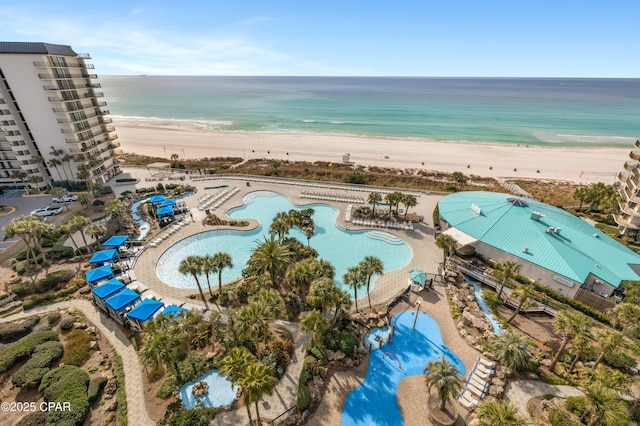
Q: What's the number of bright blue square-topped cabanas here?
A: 10